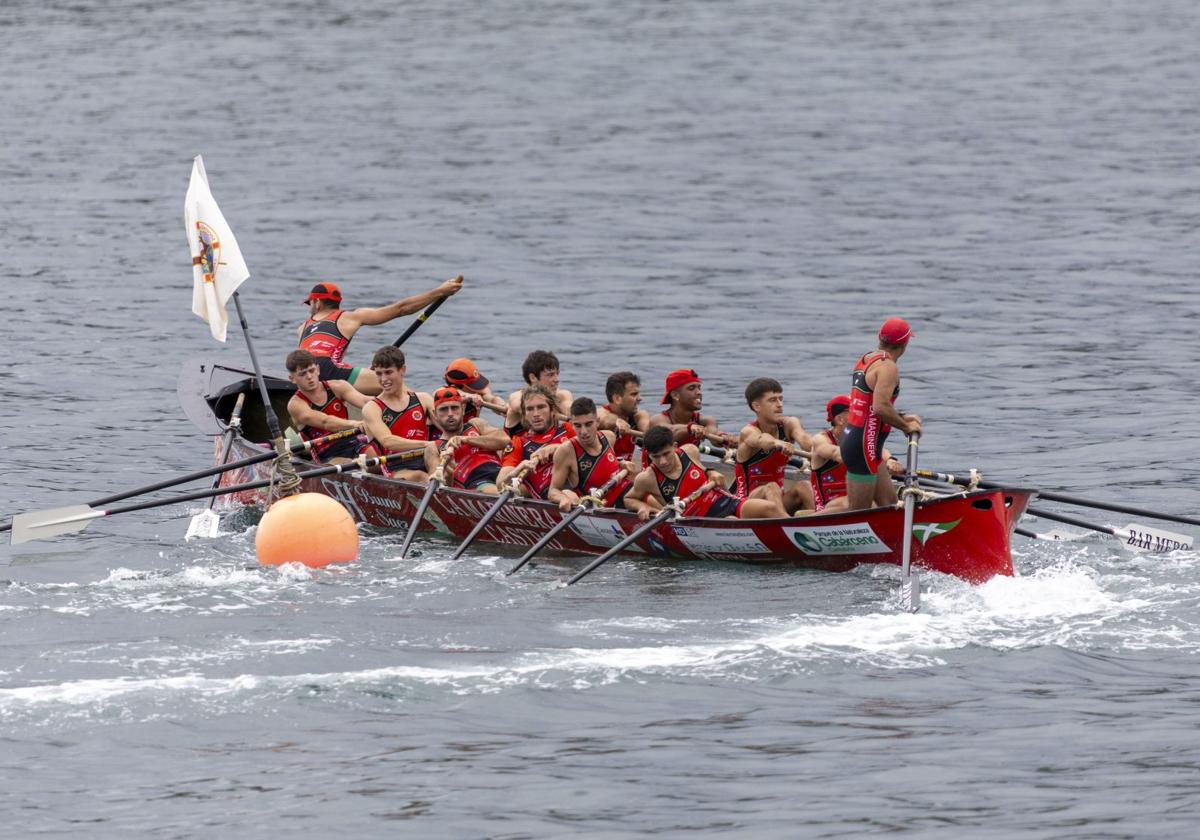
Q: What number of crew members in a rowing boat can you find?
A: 14